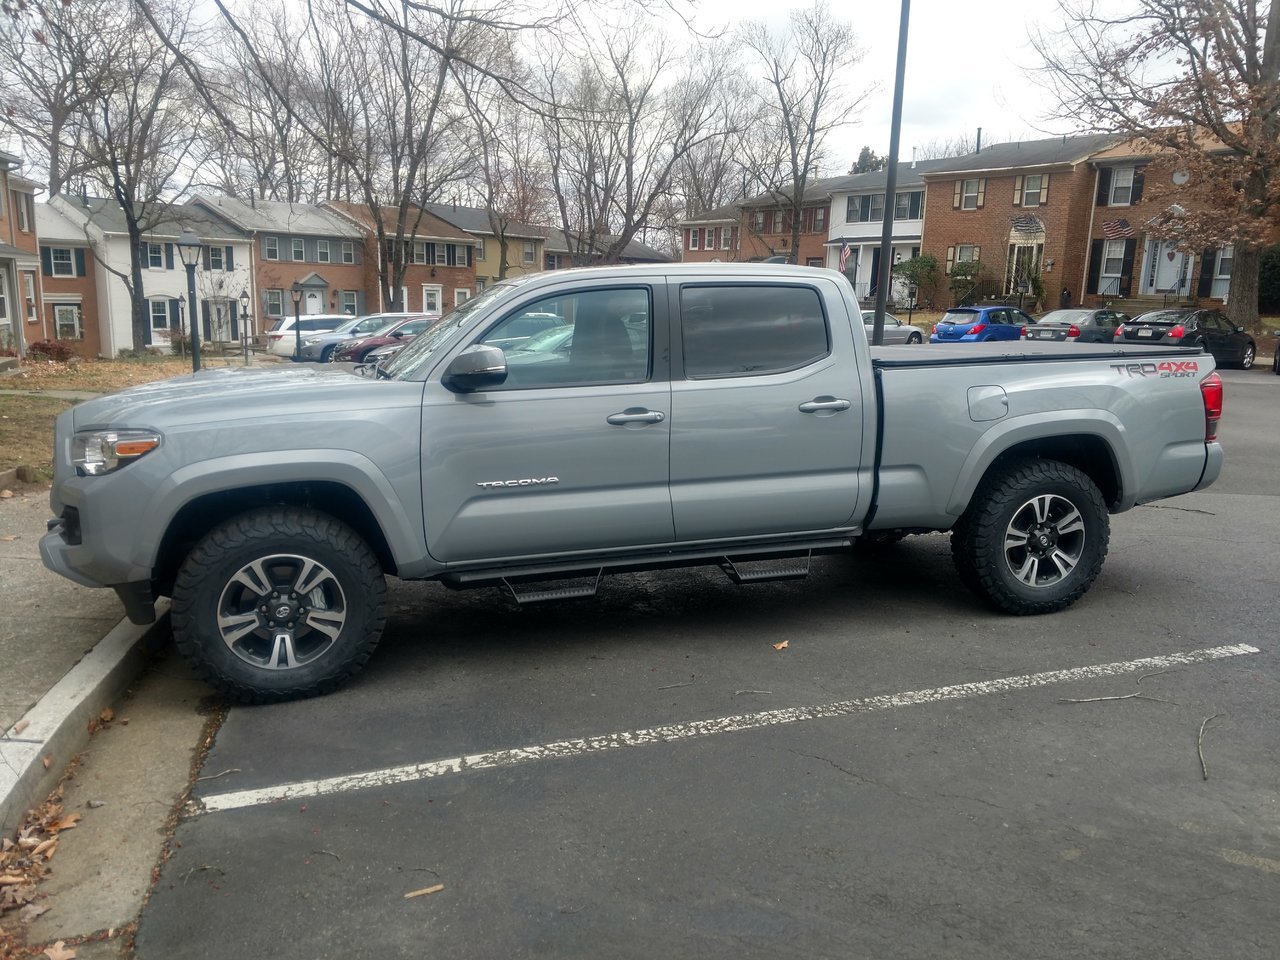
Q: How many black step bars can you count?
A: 2